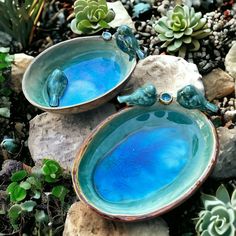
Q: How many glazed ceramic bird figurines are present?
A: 4